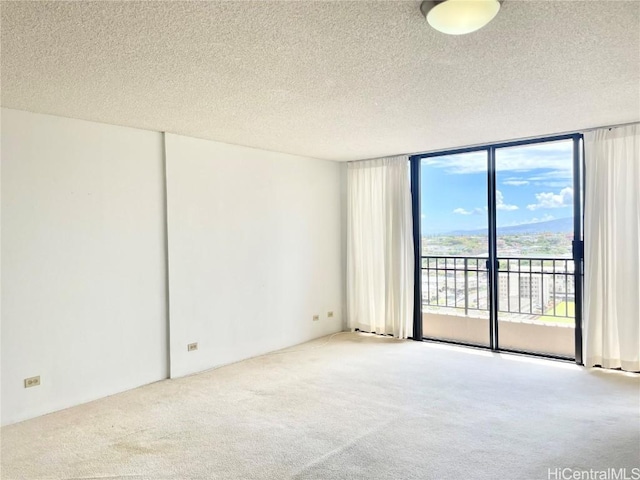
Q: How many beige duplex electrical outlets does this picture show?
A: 4